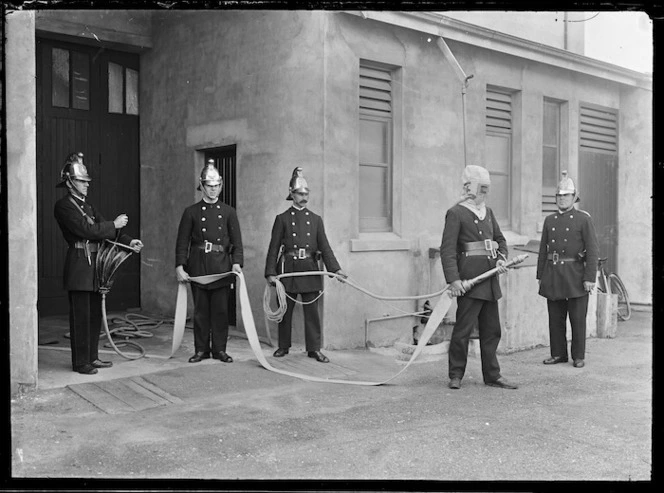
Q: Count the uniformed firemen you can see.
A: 5